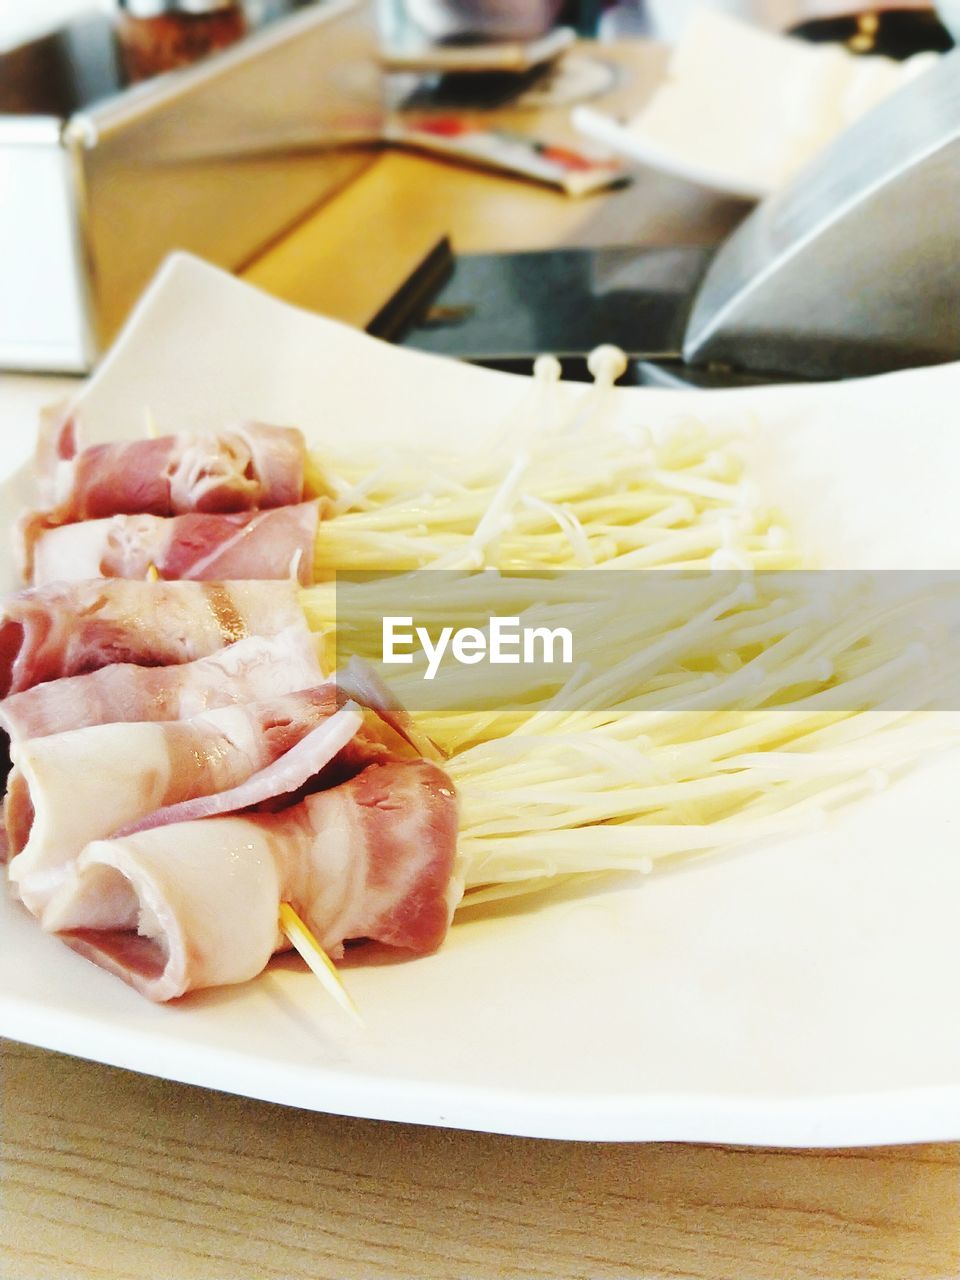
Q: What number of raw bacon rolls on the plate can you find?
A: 6